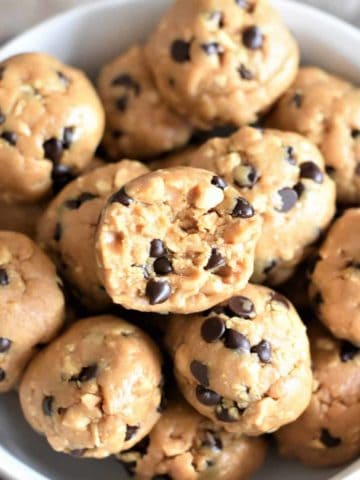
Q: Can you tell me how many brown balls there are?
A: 13